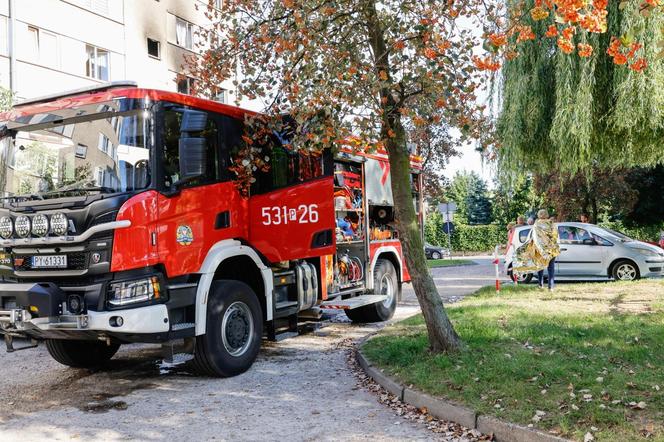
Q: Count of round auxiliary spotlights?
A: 4